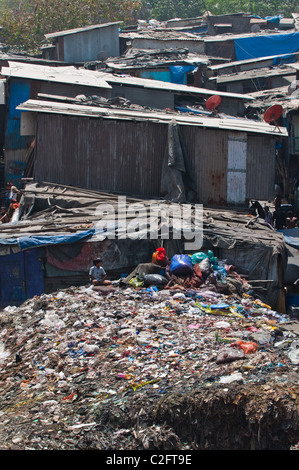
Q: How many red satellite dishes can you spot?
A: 2